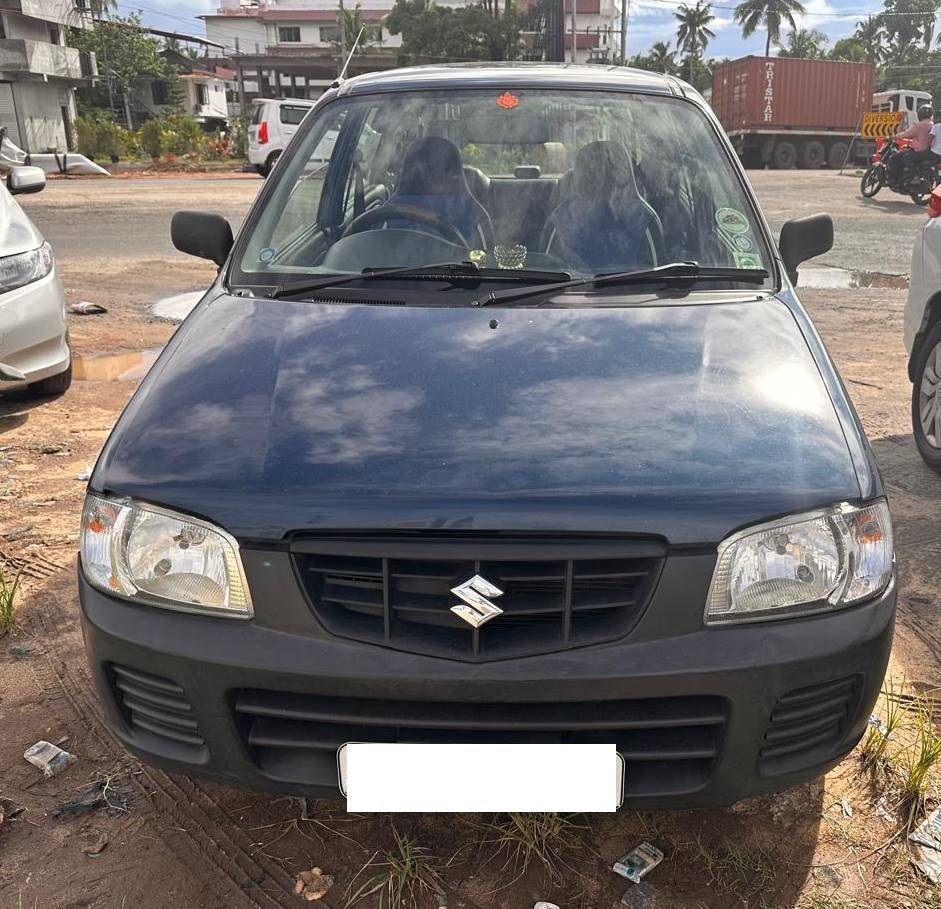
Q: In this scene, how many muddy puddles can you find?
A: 3